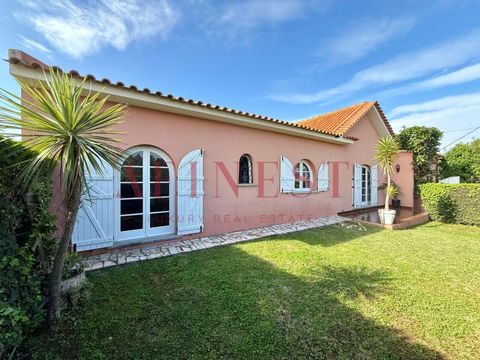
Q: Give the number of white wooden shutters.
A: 6